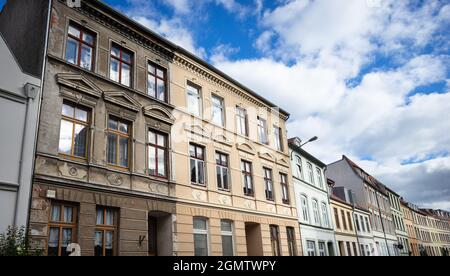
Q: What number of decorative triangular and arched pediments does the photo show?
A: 8